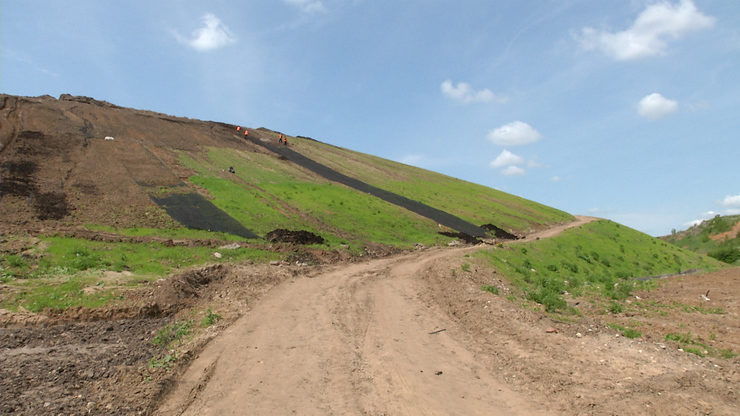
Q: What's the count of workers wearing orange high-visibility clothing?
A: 4